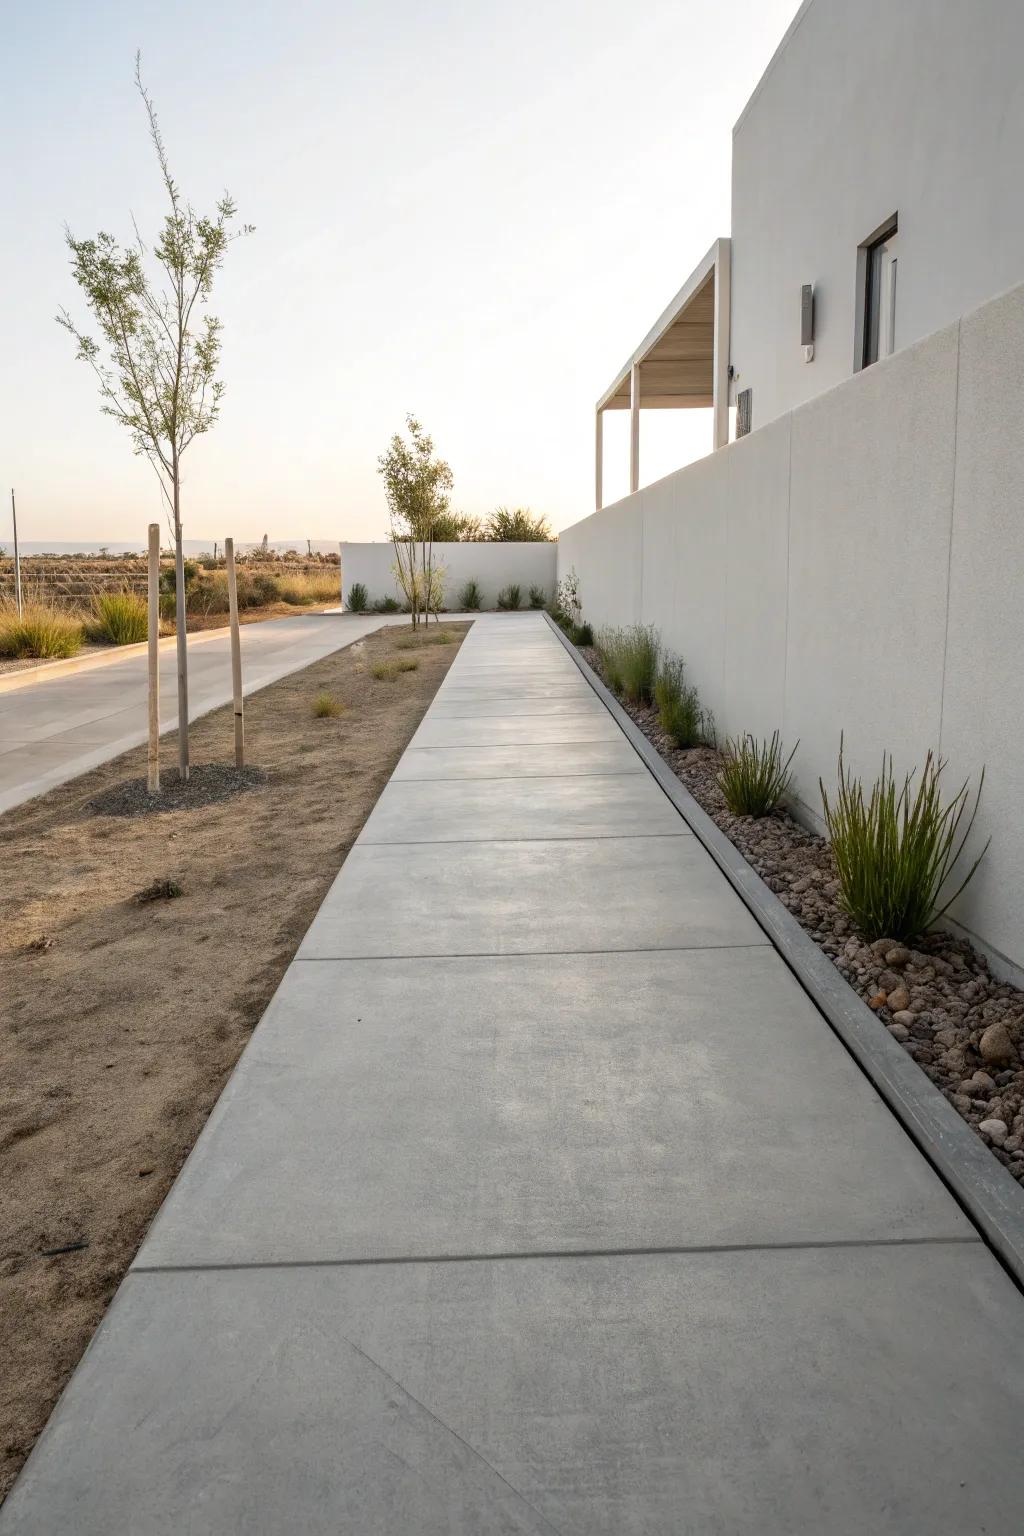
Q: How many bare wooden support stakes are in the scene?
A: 2